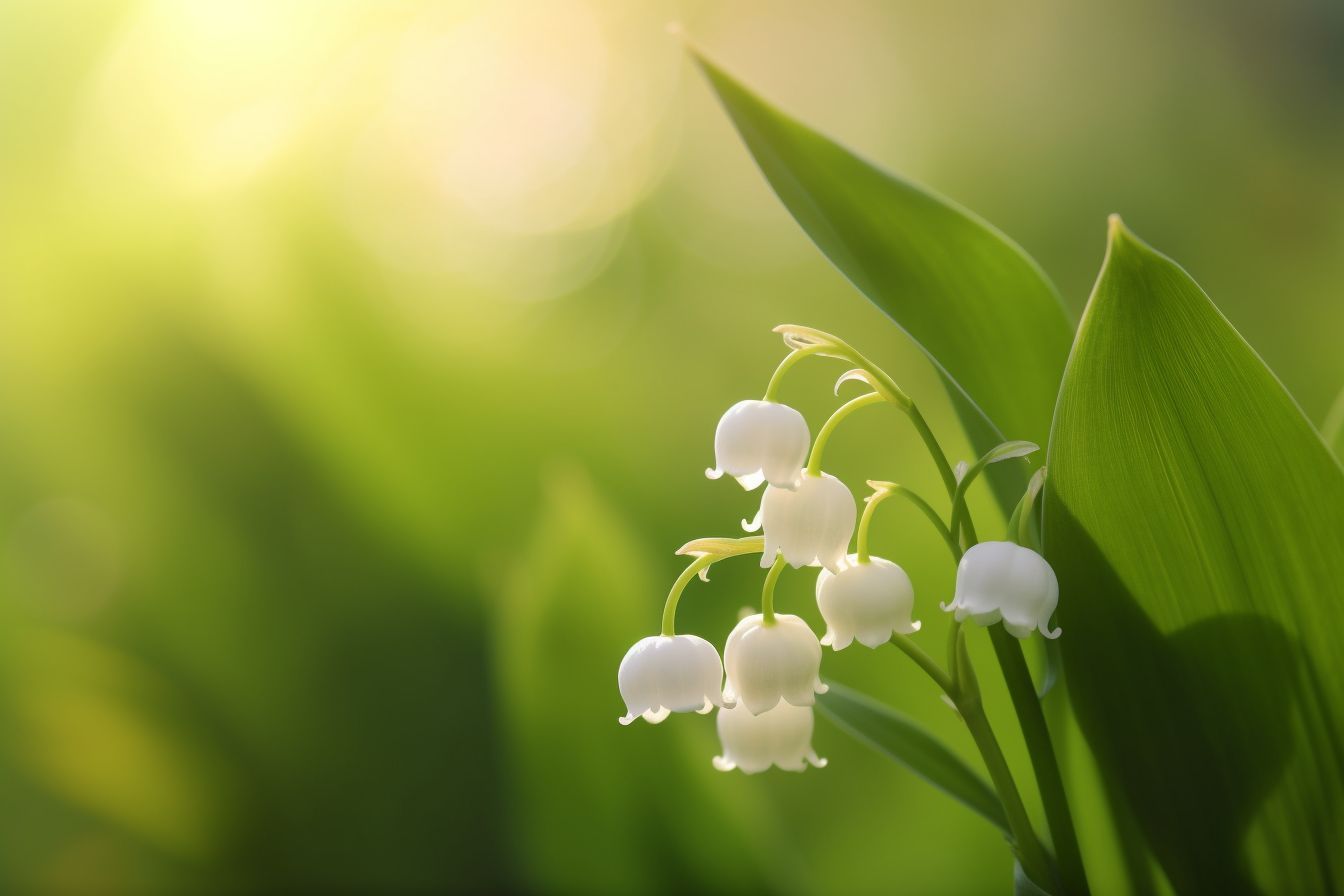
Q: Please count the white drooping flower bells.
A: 7